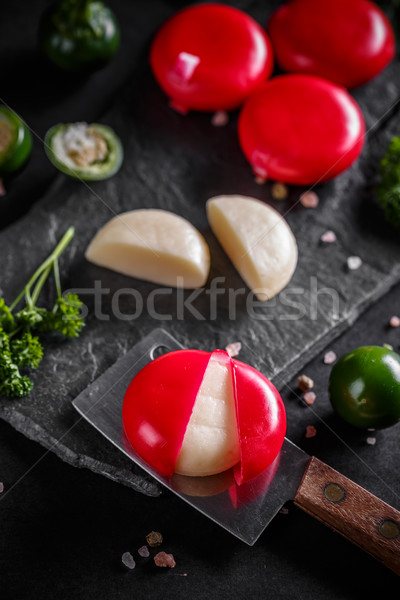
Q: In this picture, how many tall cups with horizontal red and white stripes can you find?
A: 0